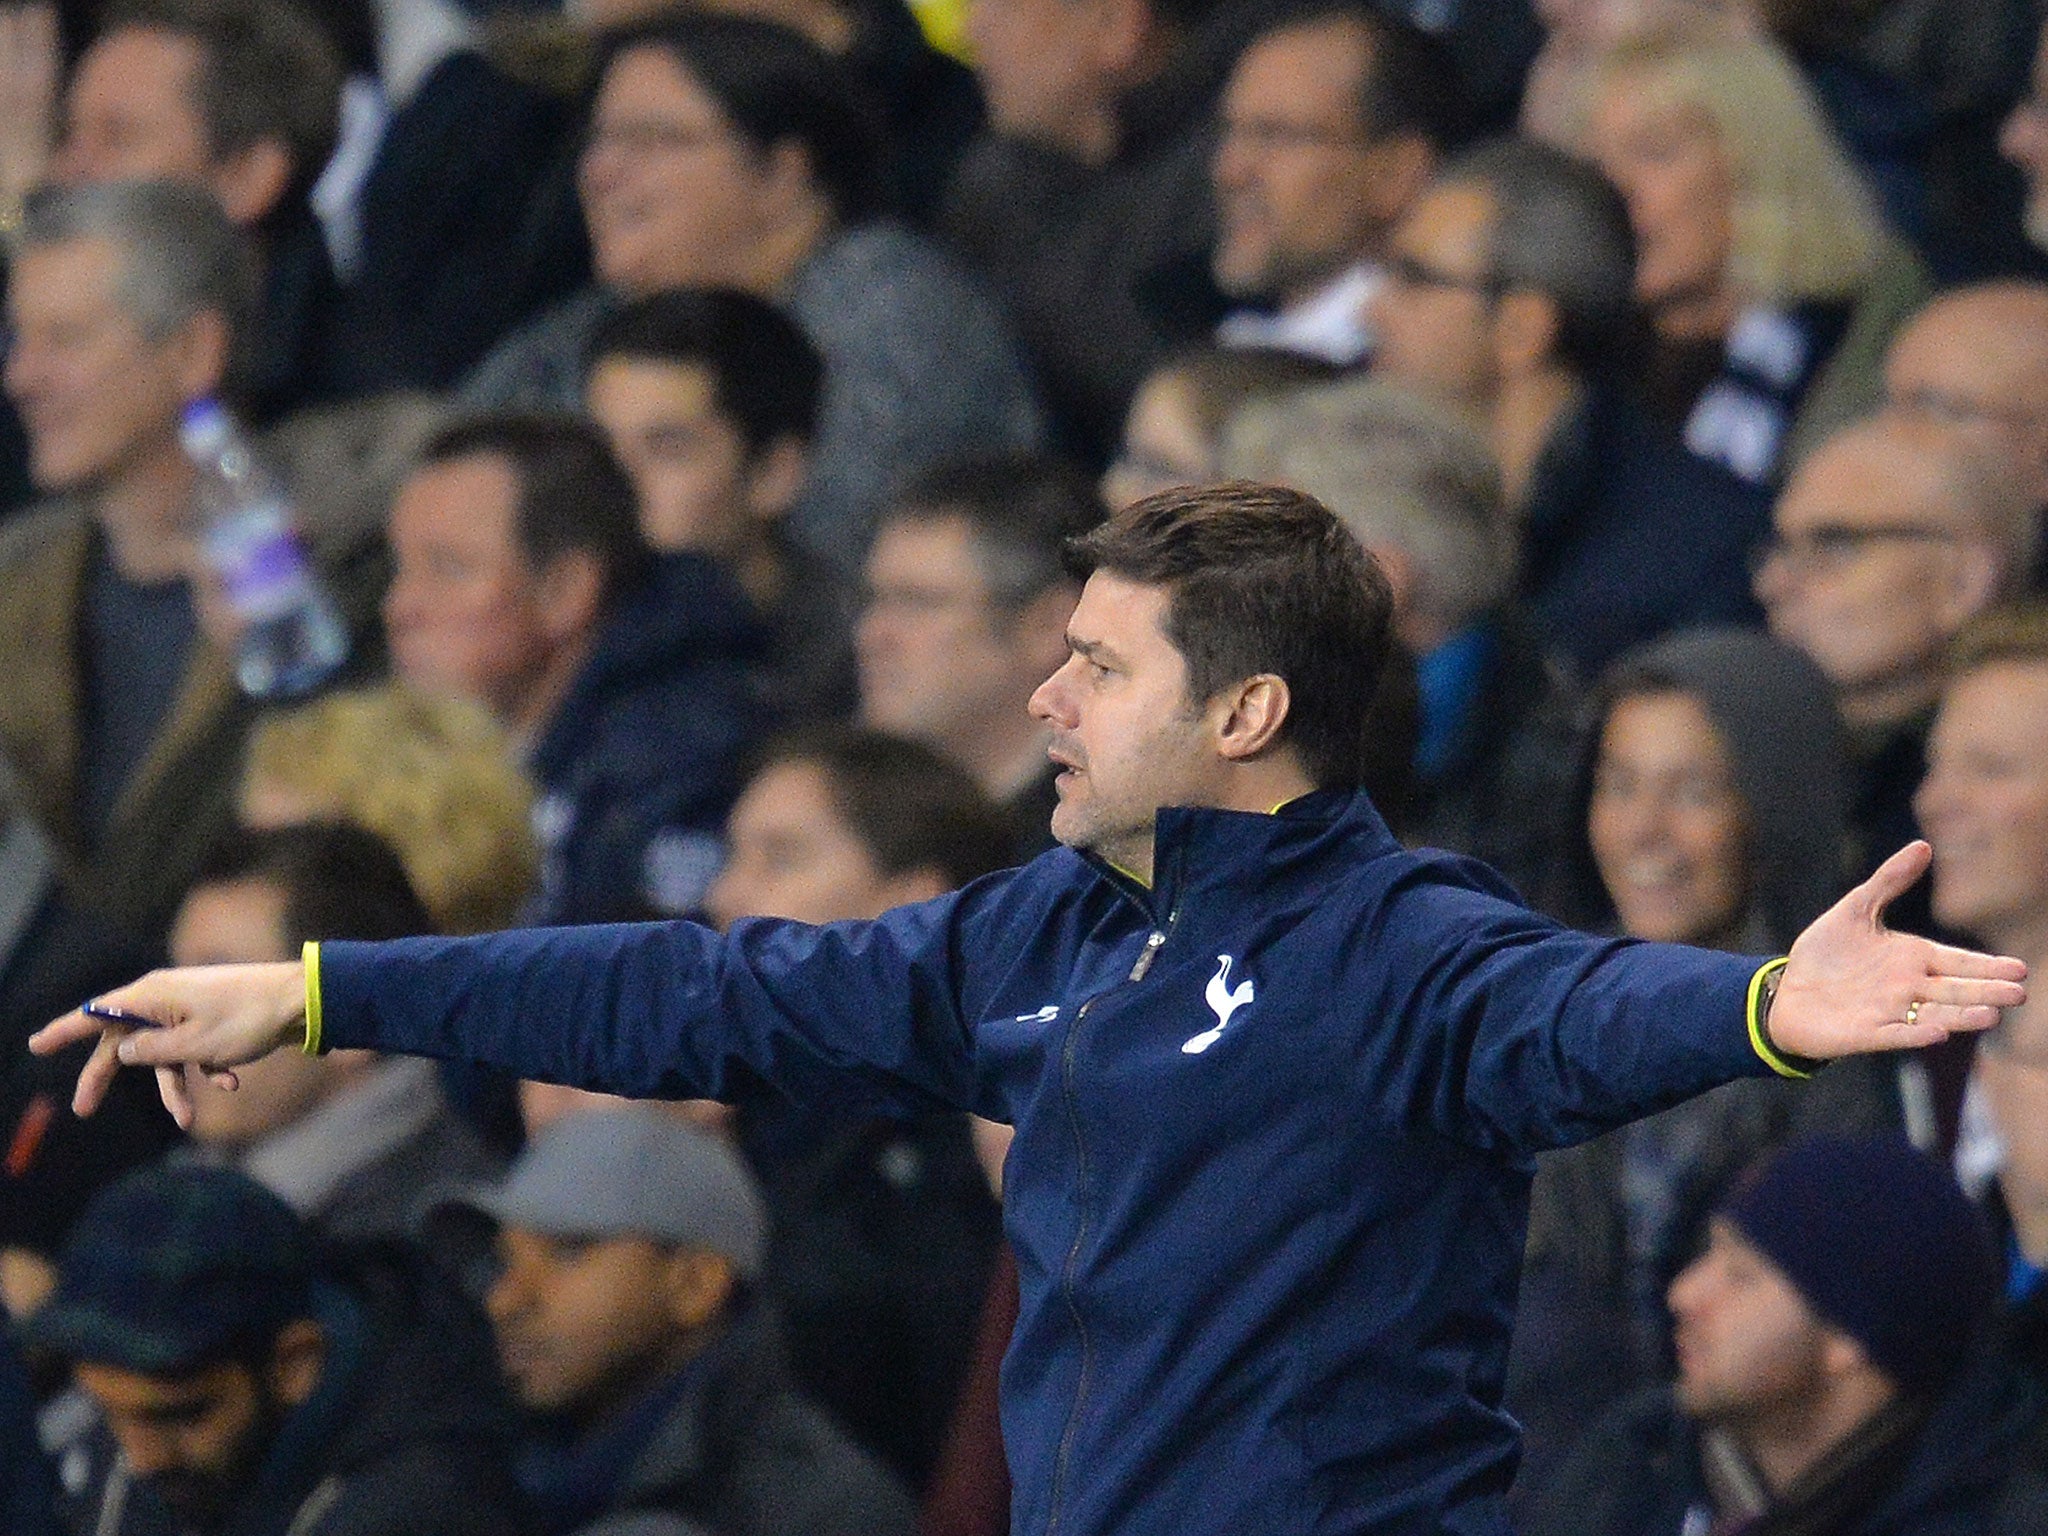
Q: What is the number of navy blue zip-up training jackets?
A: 1